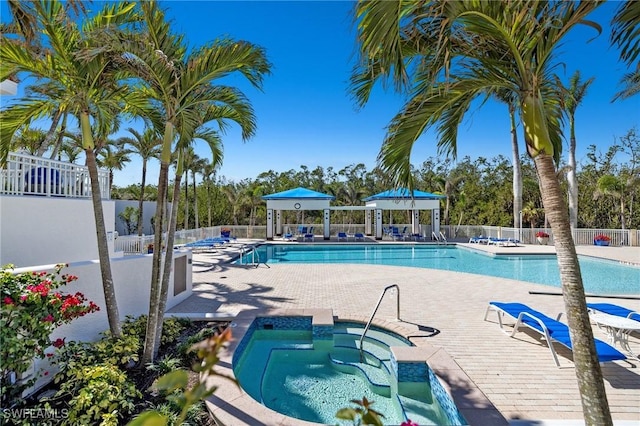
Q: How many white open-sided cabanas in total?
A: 2